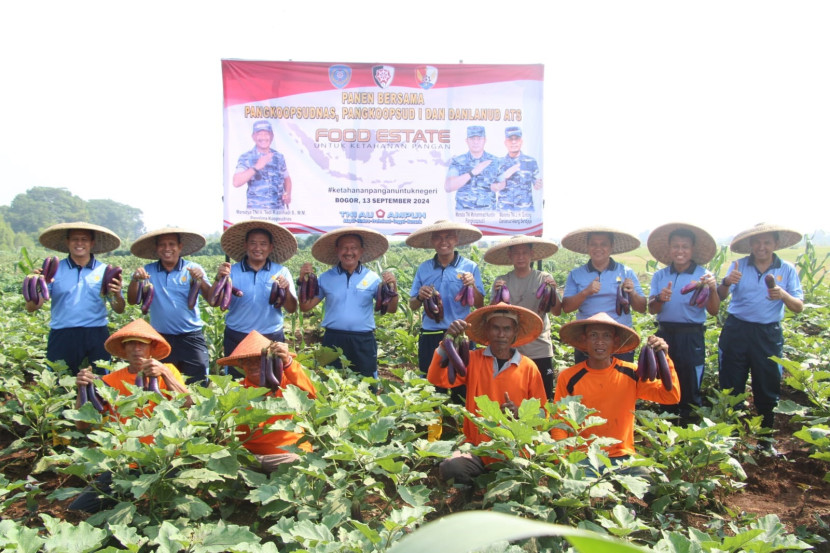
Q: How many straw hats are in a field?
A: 13